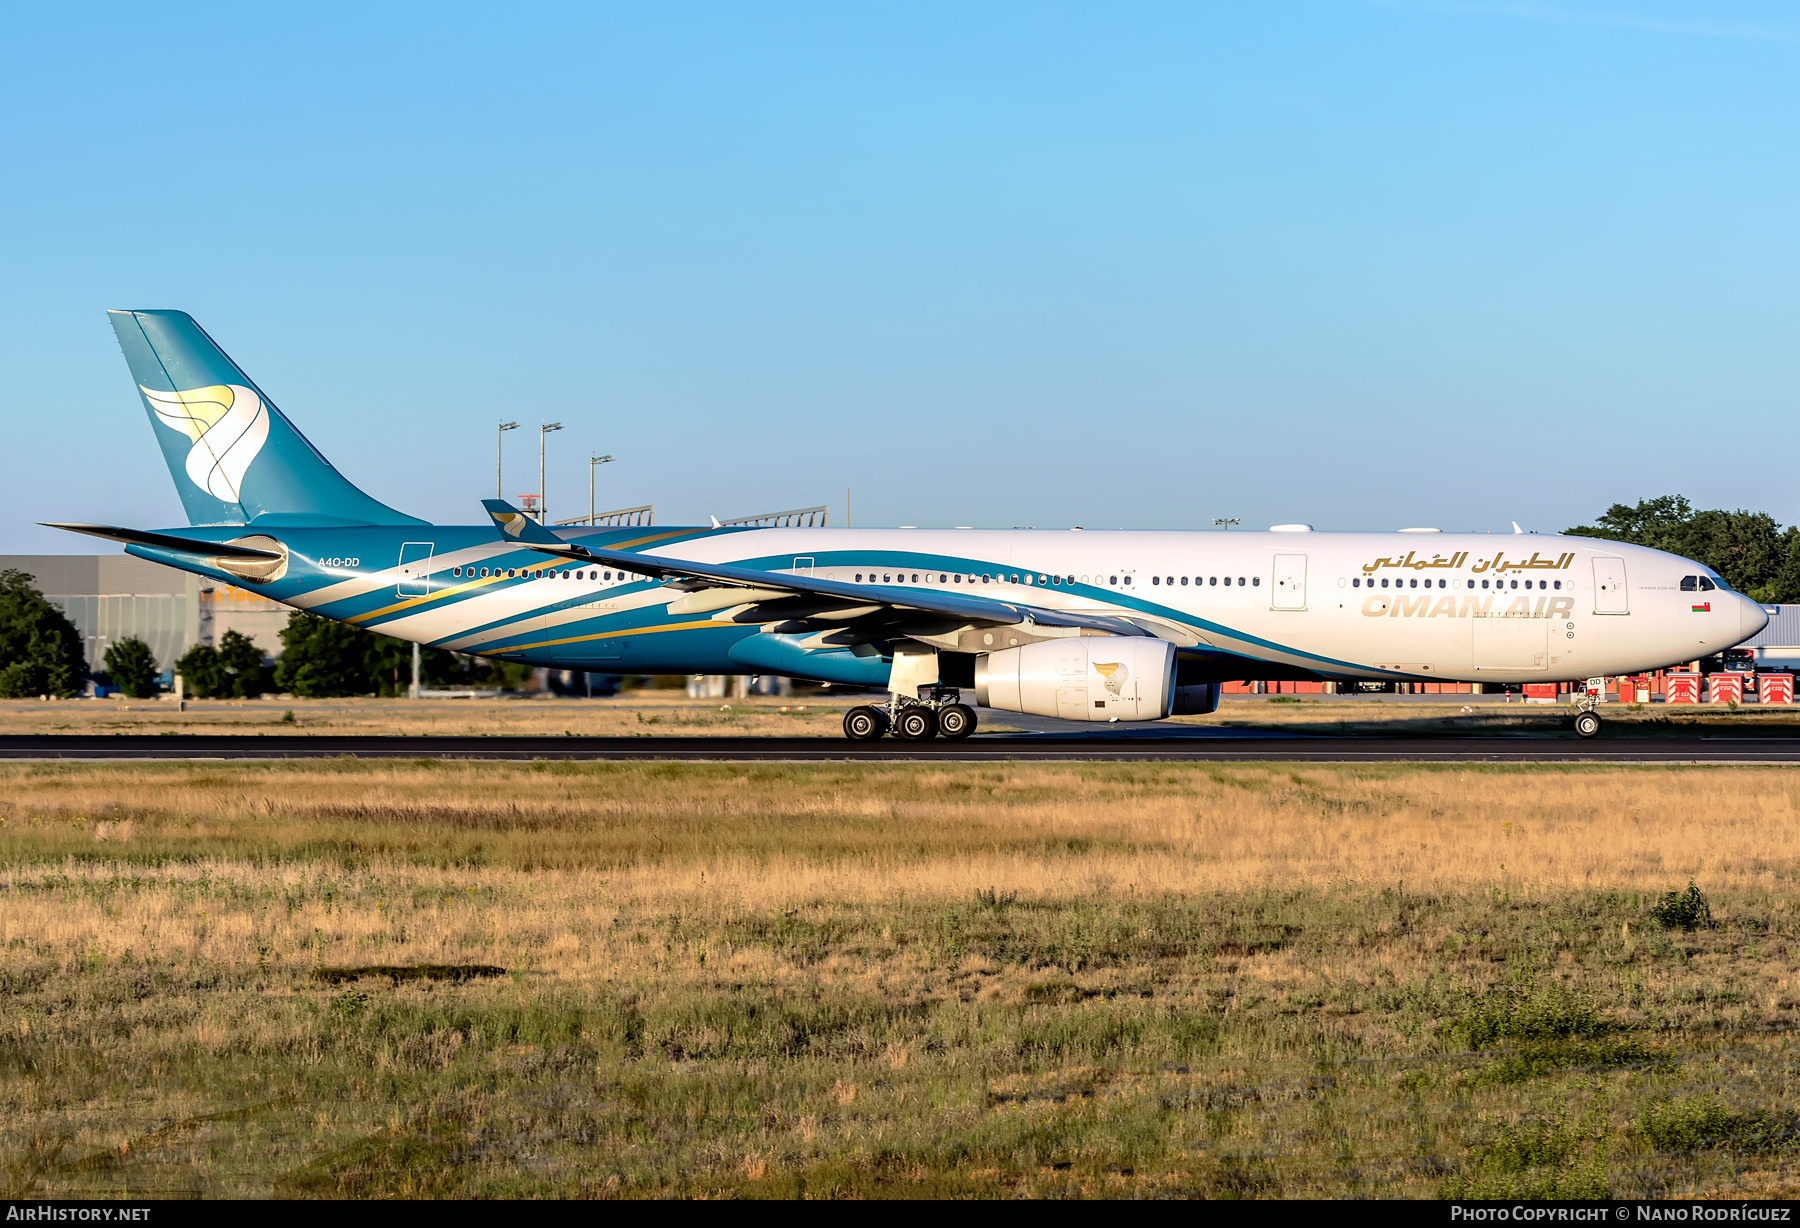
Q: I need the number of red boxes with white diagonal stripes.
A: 3